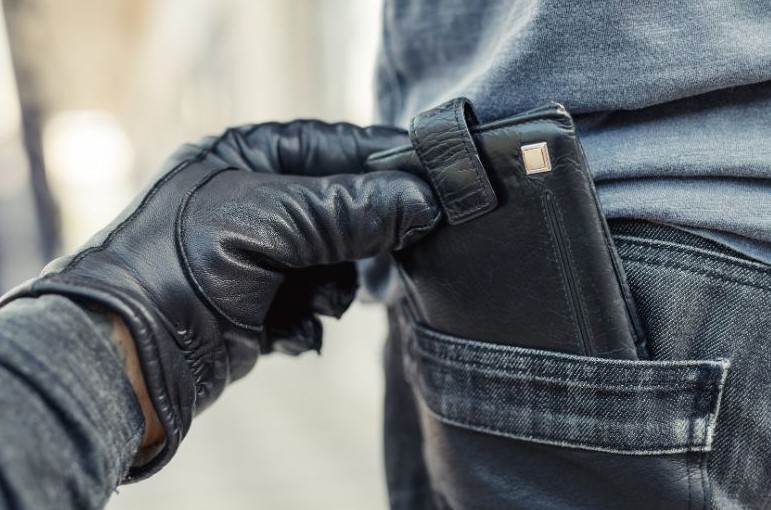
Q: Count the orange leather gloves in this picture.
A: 0